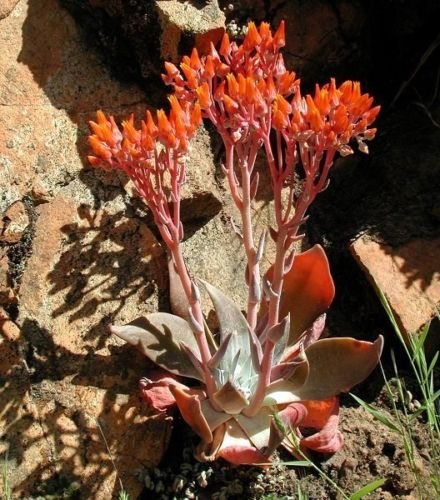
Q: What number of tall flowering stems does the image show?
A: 3